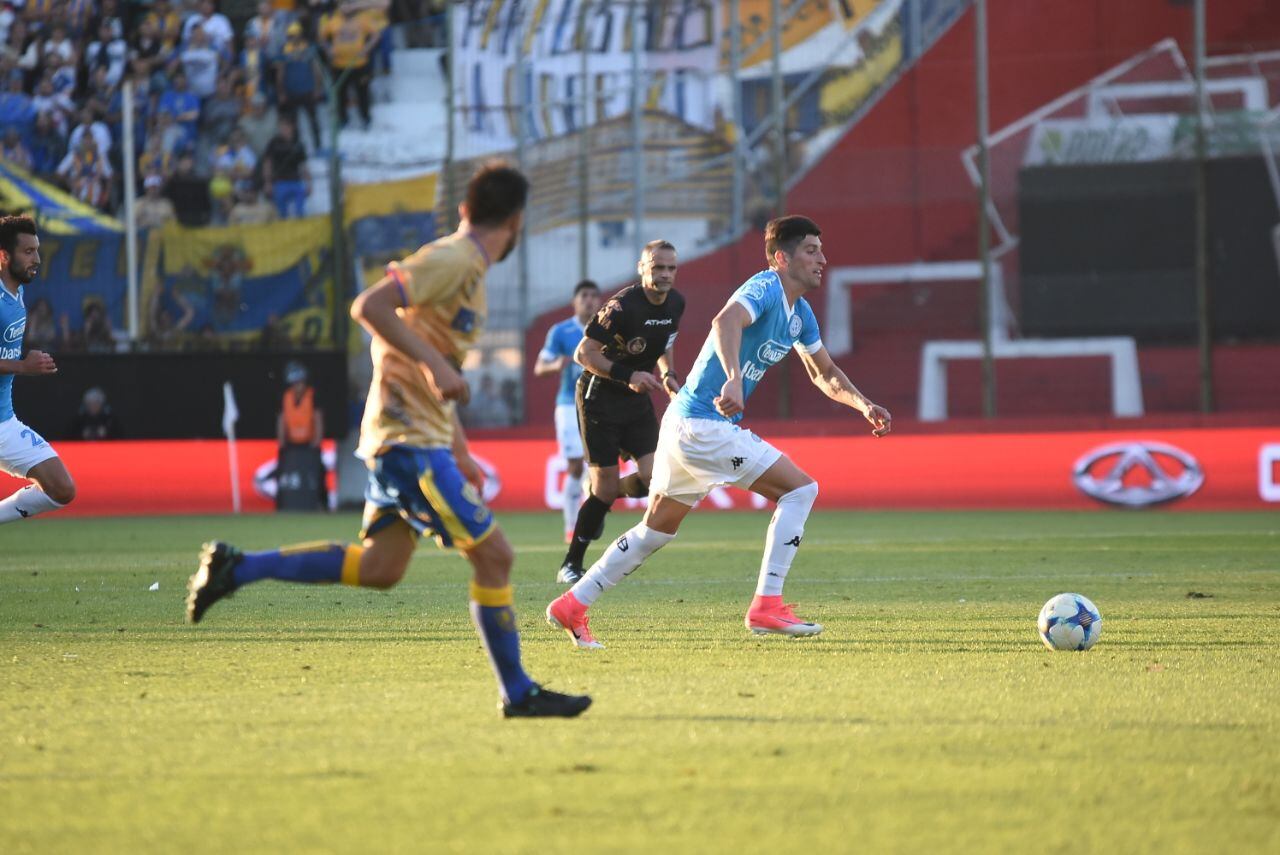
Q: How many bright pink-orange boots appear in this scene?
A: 2